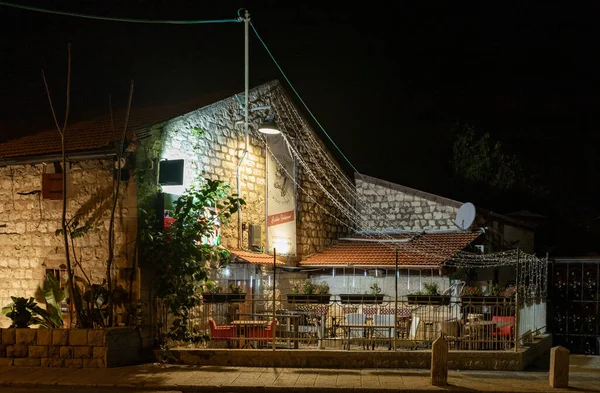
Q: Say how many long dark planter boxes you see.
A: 5